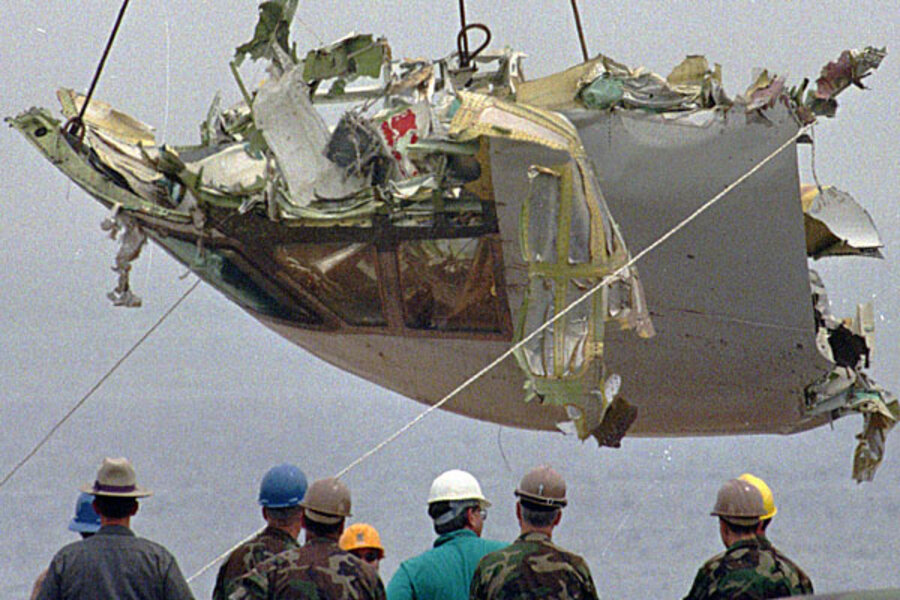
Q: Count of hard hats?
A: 8